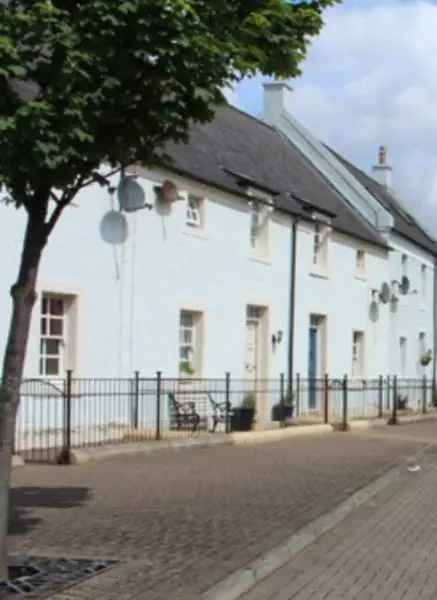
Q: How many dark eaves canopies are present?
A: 2